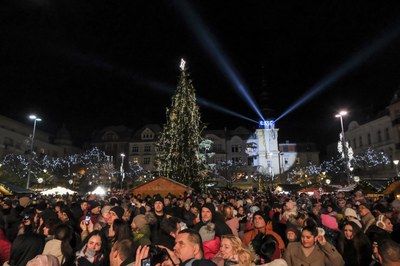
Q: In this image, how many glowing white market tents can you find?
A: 2